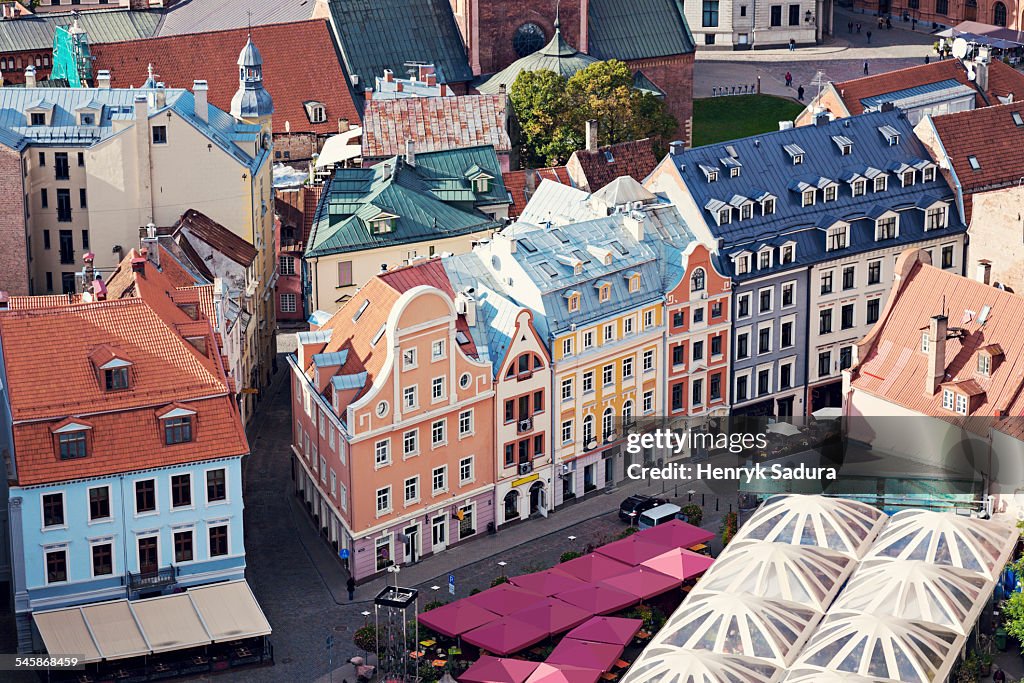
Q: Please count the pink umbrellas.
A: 15